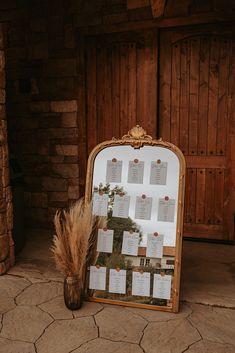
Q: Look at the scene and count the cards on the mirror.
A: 14